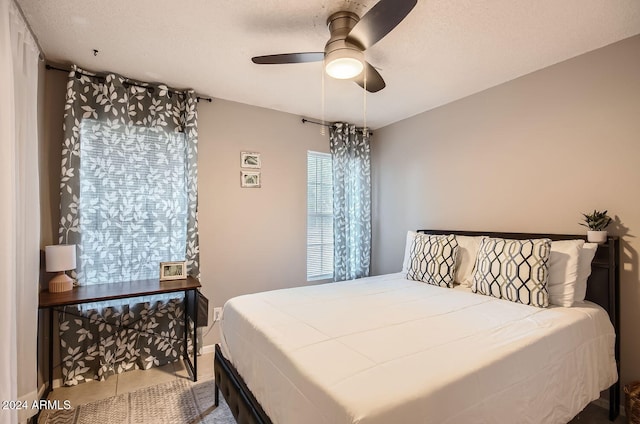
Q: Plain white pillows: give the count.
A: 4